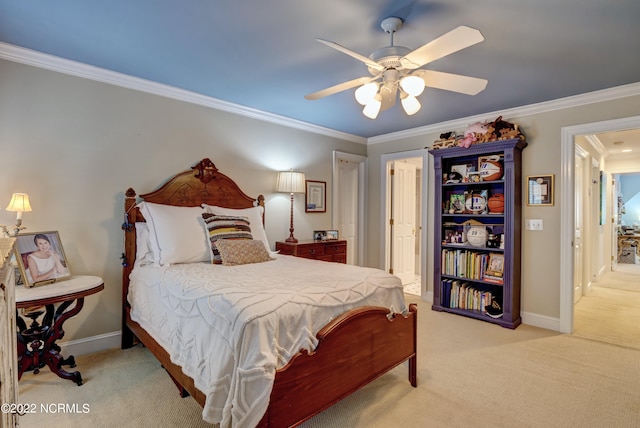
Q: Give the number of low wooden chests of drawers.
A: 1